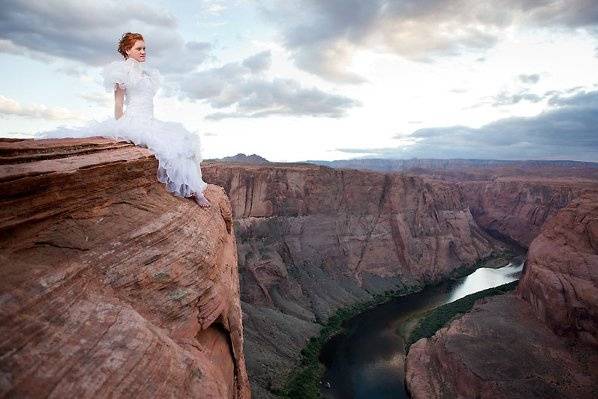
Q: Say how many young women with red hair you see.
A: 1